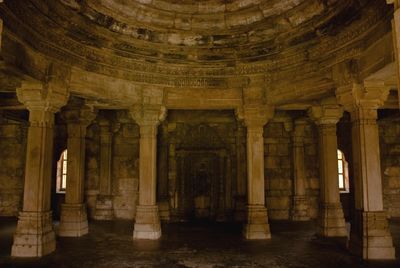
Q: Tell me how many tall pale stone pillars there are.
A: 6